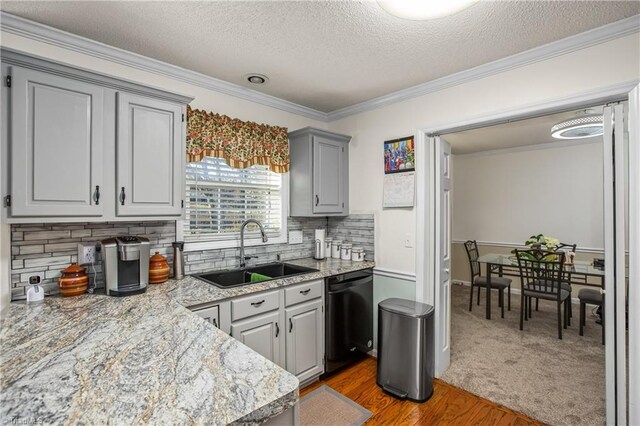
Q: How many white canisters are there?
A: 4